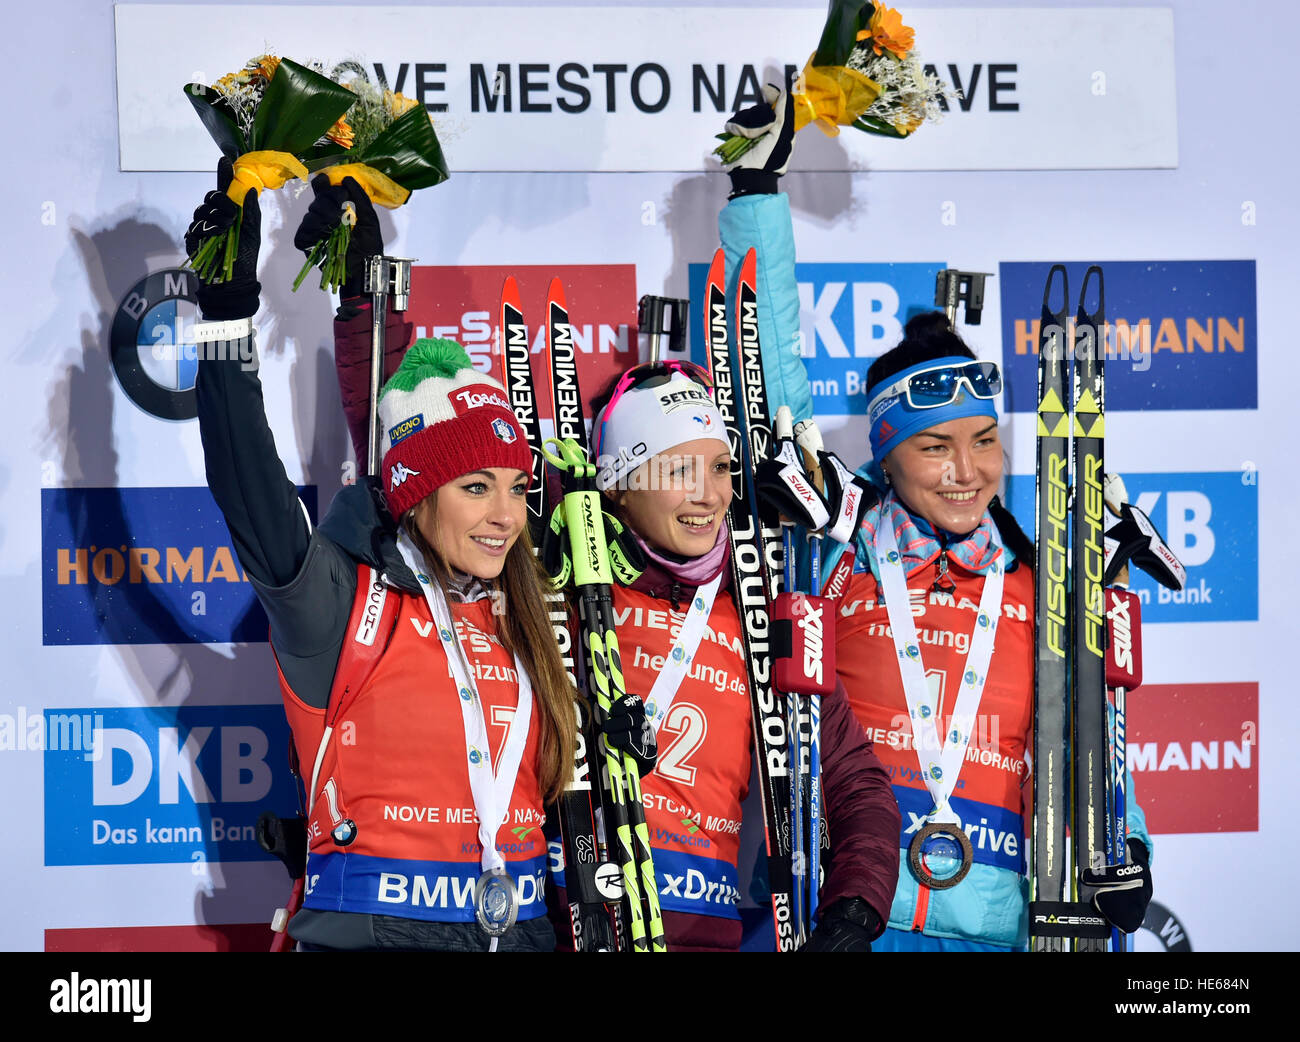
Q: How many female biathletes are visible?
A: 3